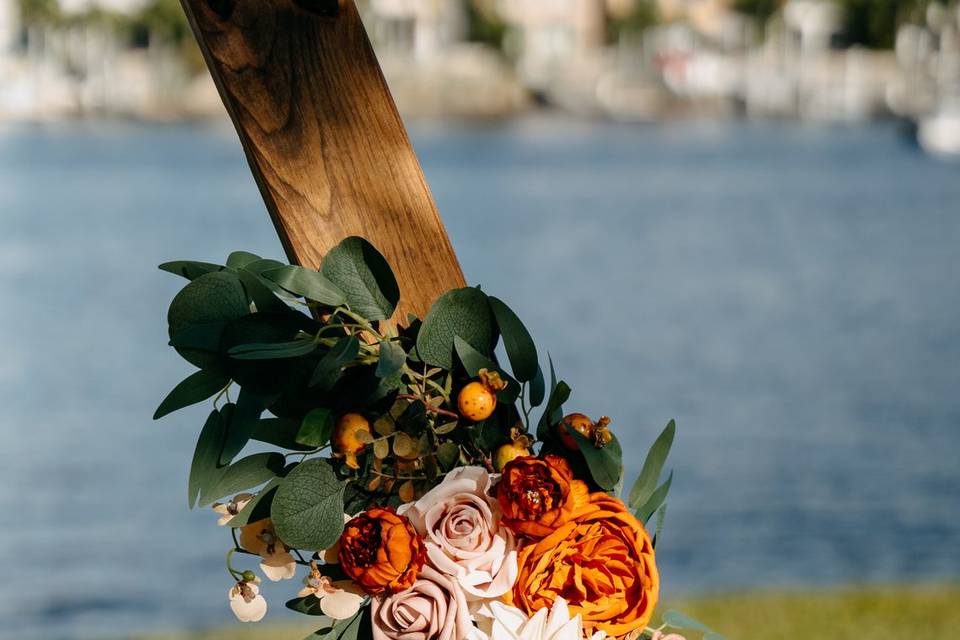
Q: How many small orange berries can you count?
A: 4